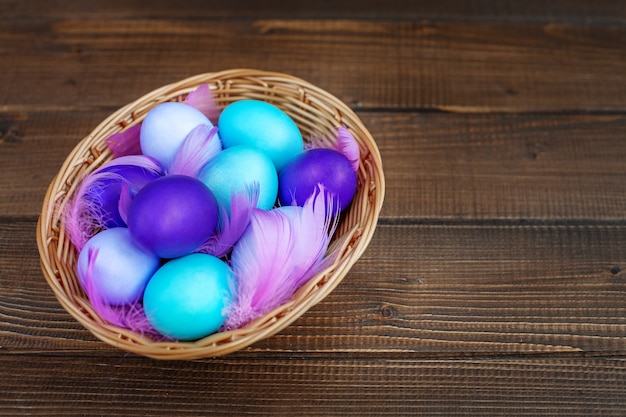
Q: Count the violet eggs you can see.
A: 3